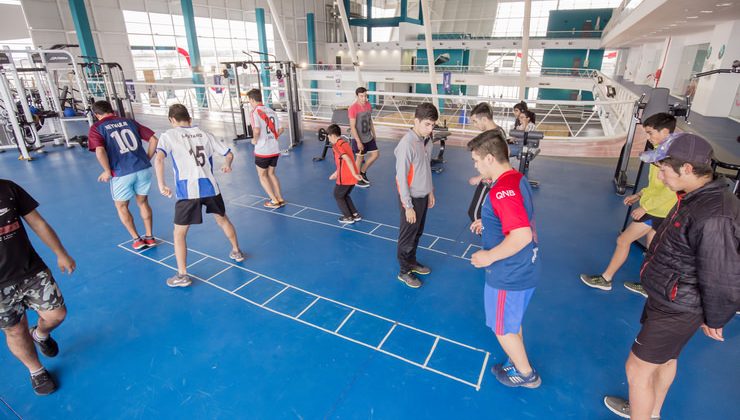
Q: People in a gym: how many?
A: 13